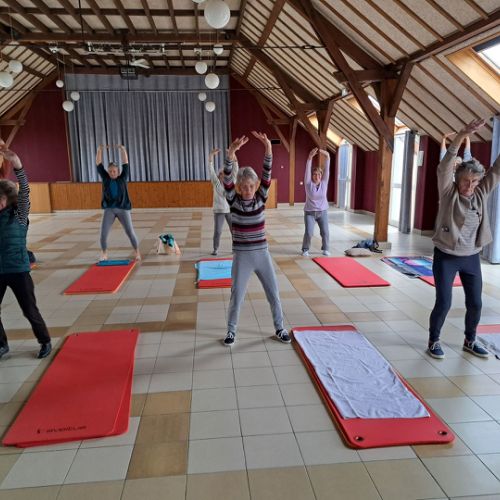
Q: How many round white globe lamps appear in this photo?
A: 12